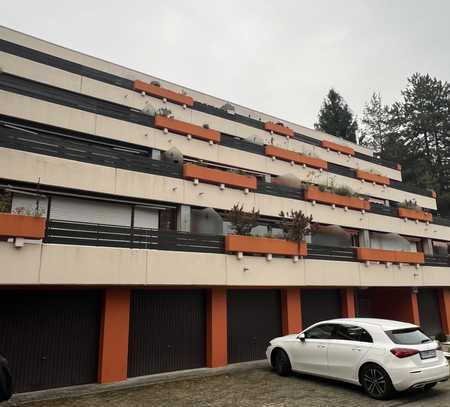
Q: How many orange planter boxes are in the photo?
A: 12